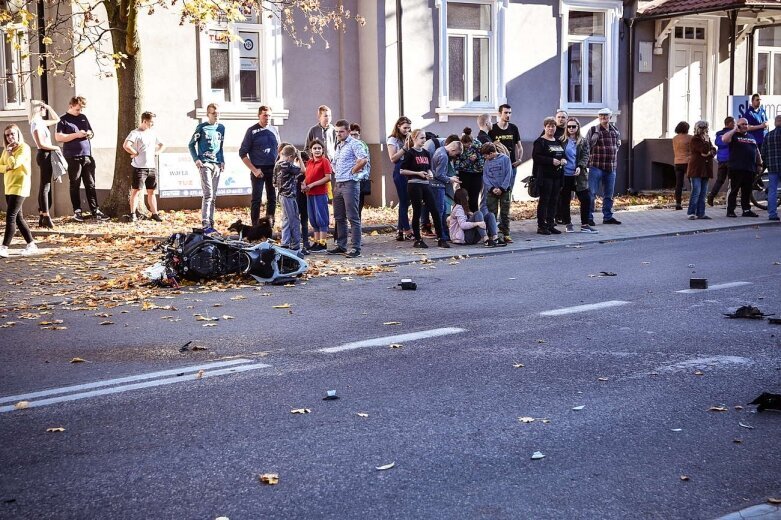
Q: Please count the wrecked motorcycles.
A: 1